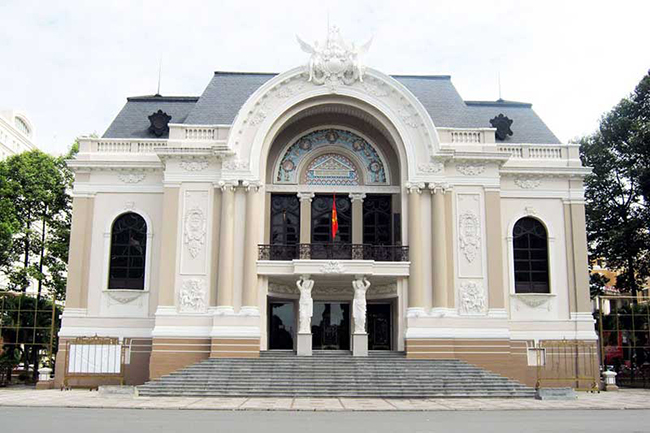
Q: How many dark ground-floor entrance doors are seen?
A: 3